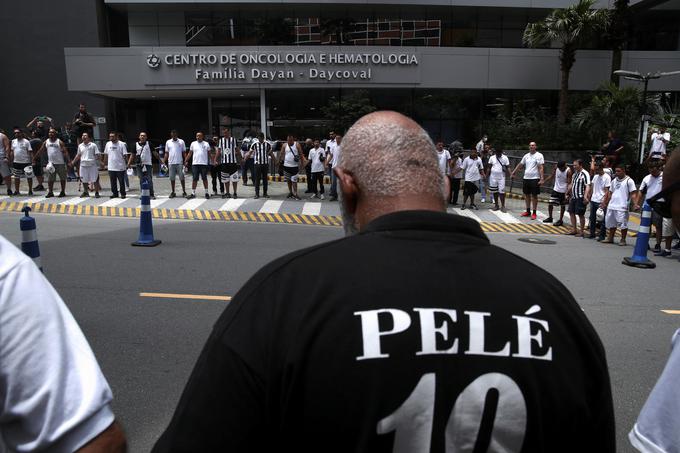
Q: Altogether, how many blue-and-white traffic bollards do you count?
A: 3